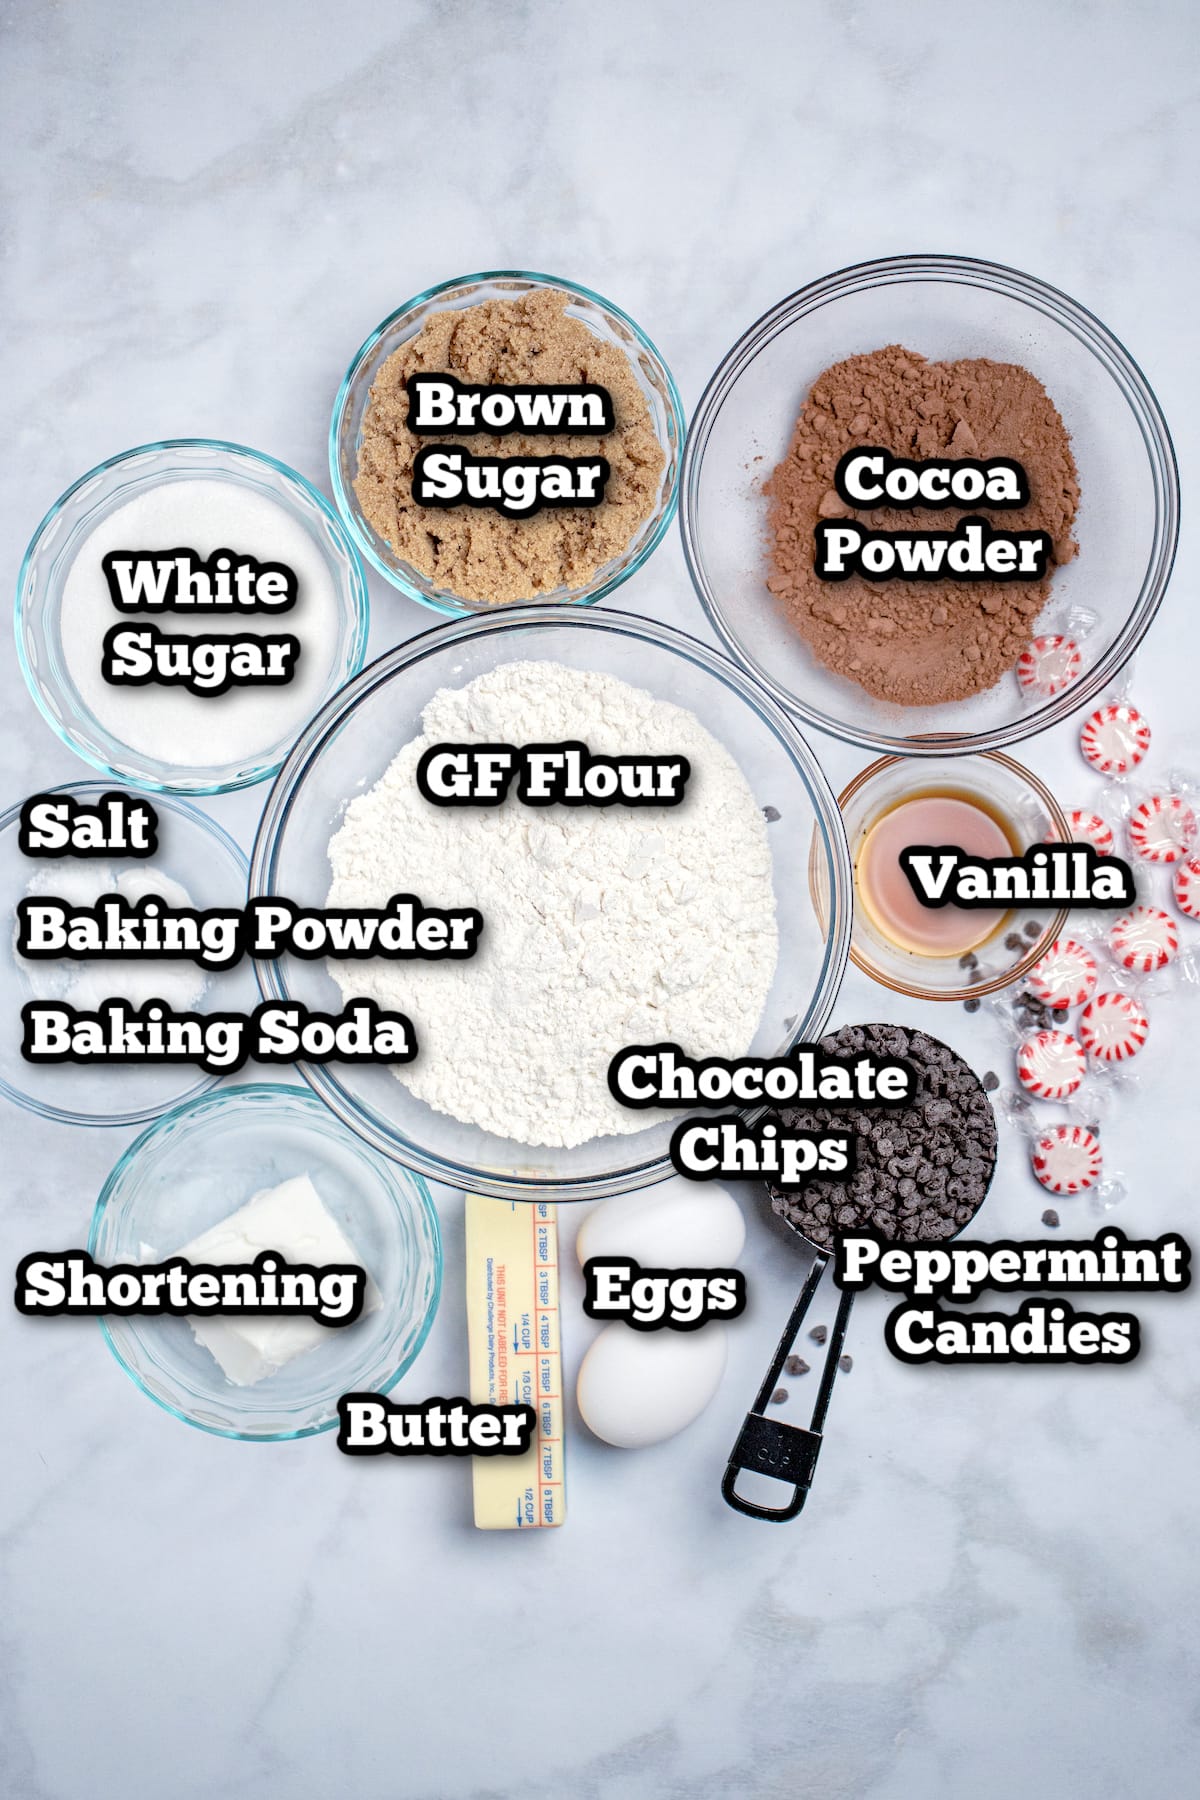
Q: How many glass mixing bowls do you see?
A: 7